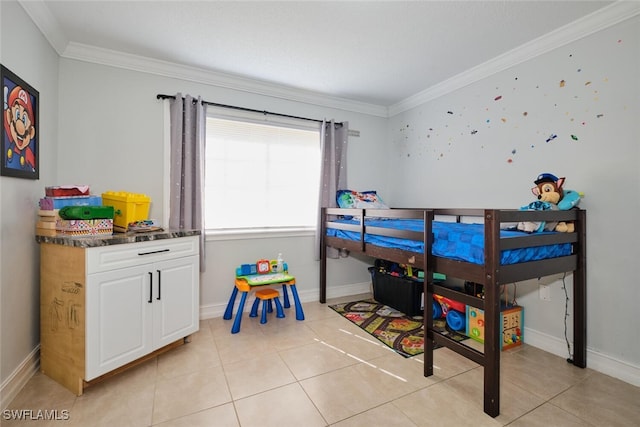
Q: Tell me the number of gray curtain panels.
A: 2